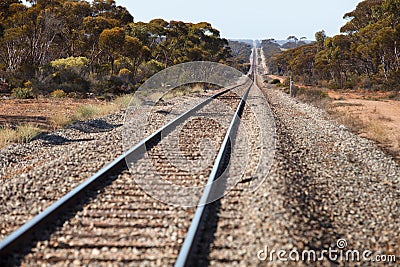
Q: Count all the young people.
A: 0